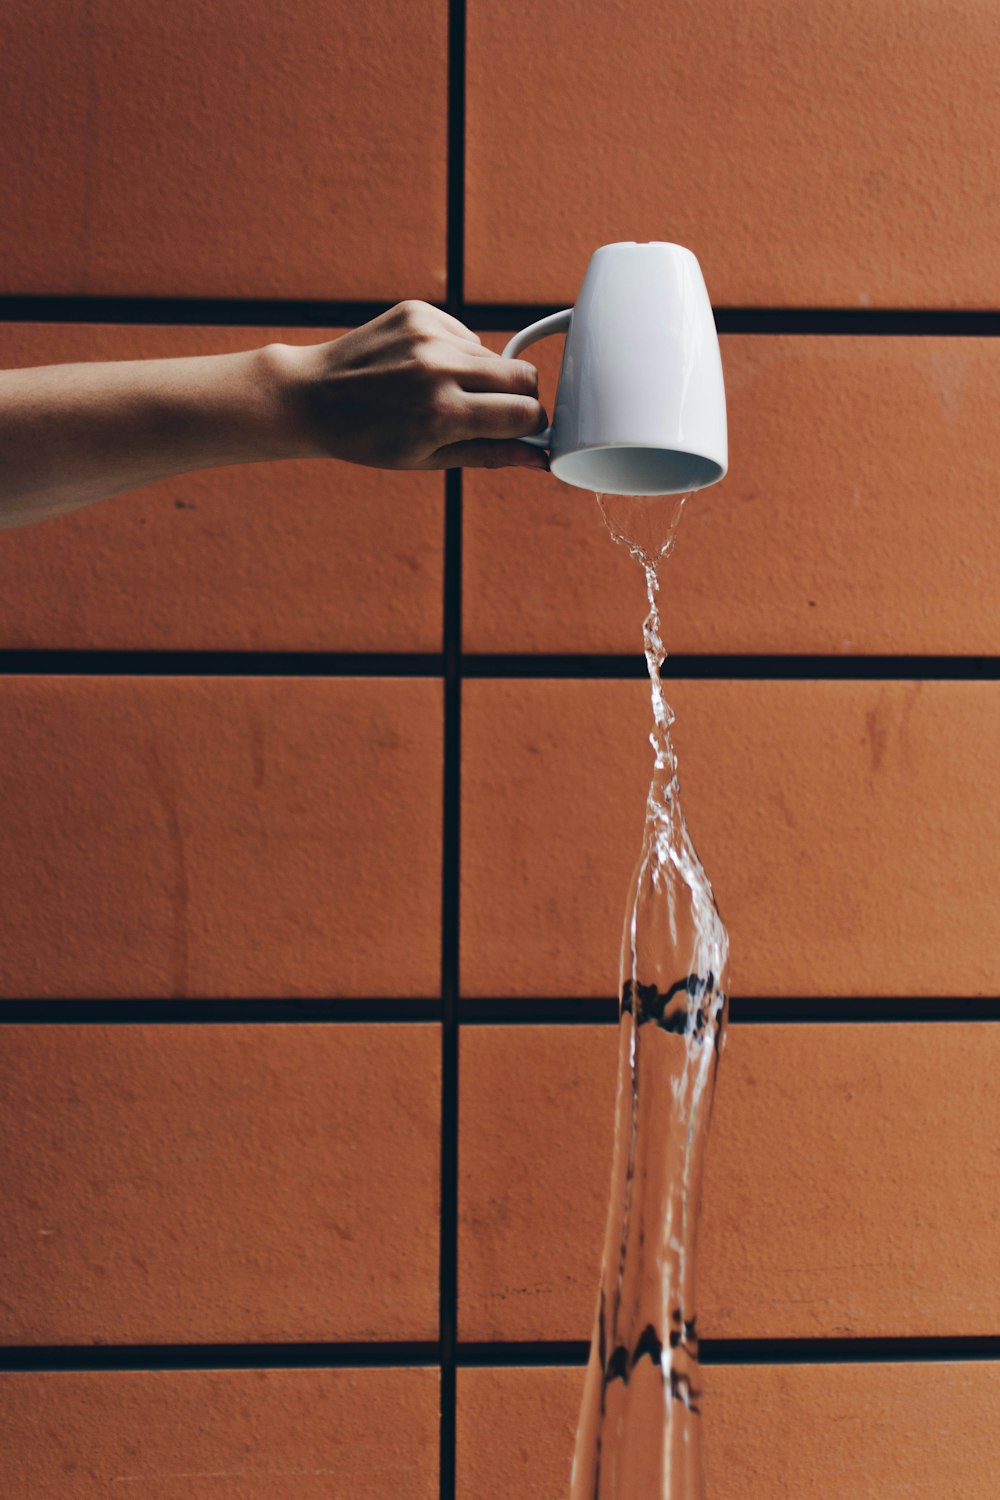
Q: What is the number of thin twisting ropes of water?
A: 1